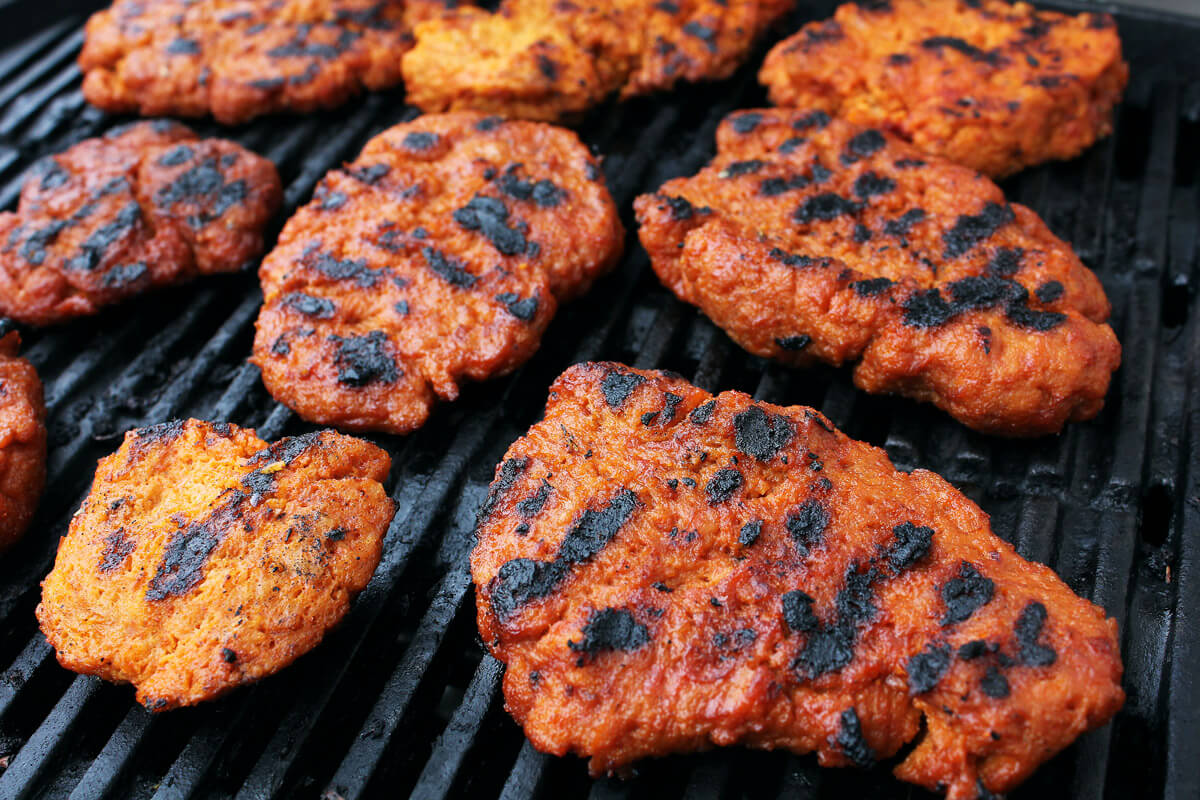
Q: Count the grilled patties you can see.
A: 9